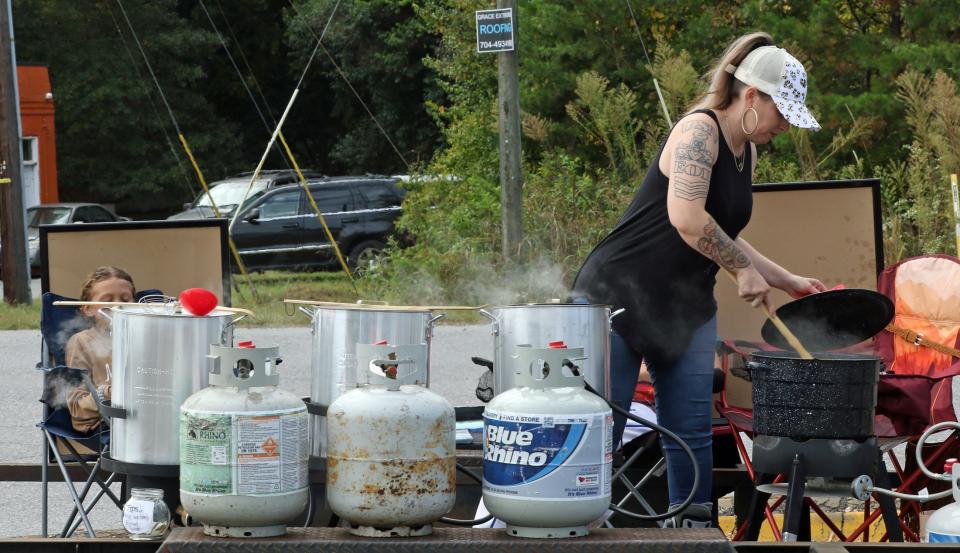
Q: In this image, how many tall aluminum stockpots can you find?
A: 3